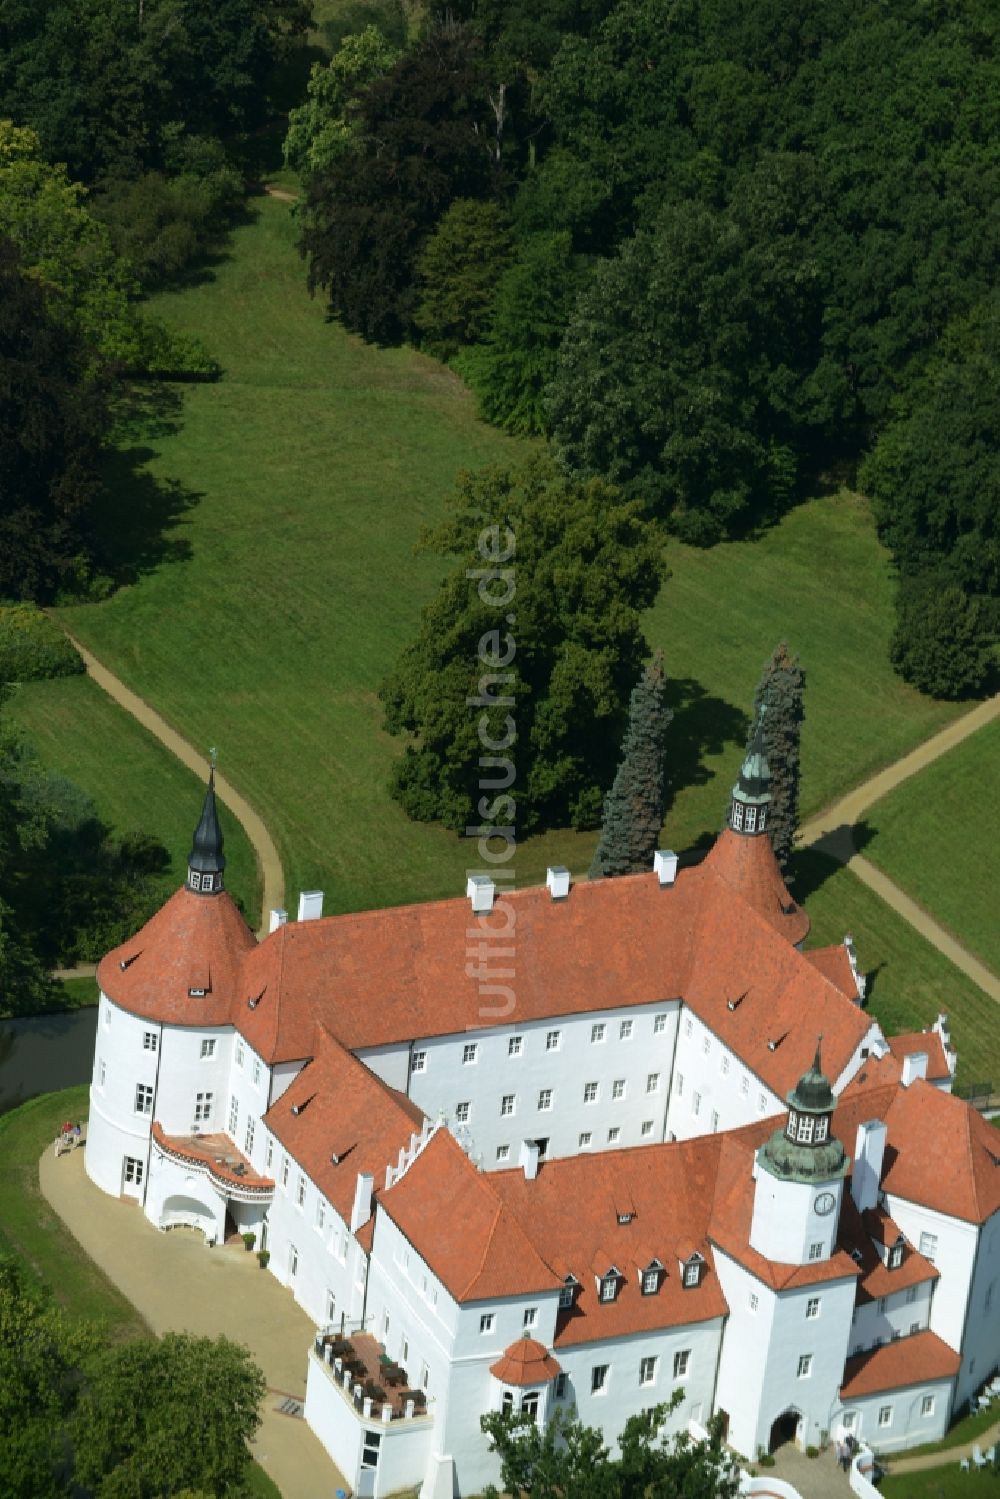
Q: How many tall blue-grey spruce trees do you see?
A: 2